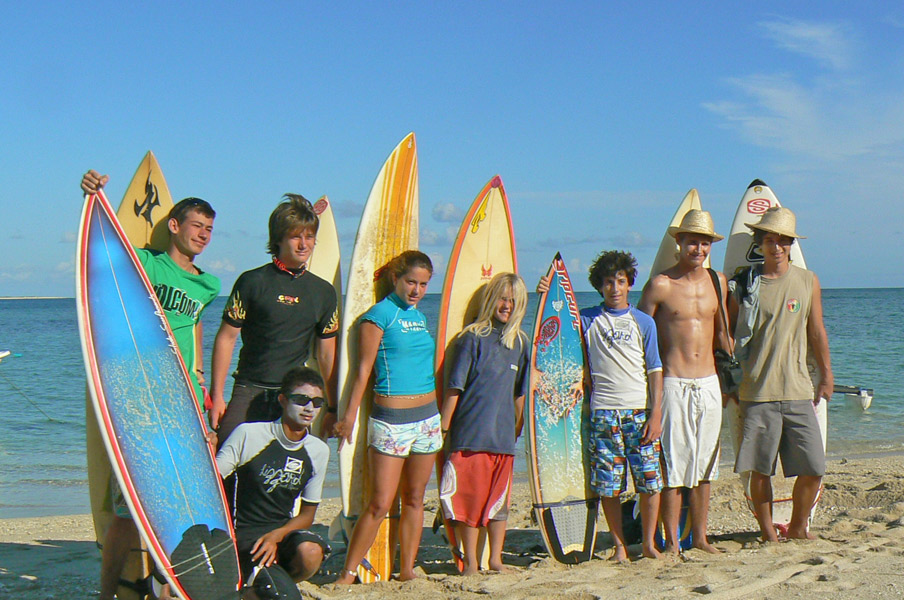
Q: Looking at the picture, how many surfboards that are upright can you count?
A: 8